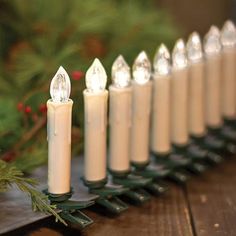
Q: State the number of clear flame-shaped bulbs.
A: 9